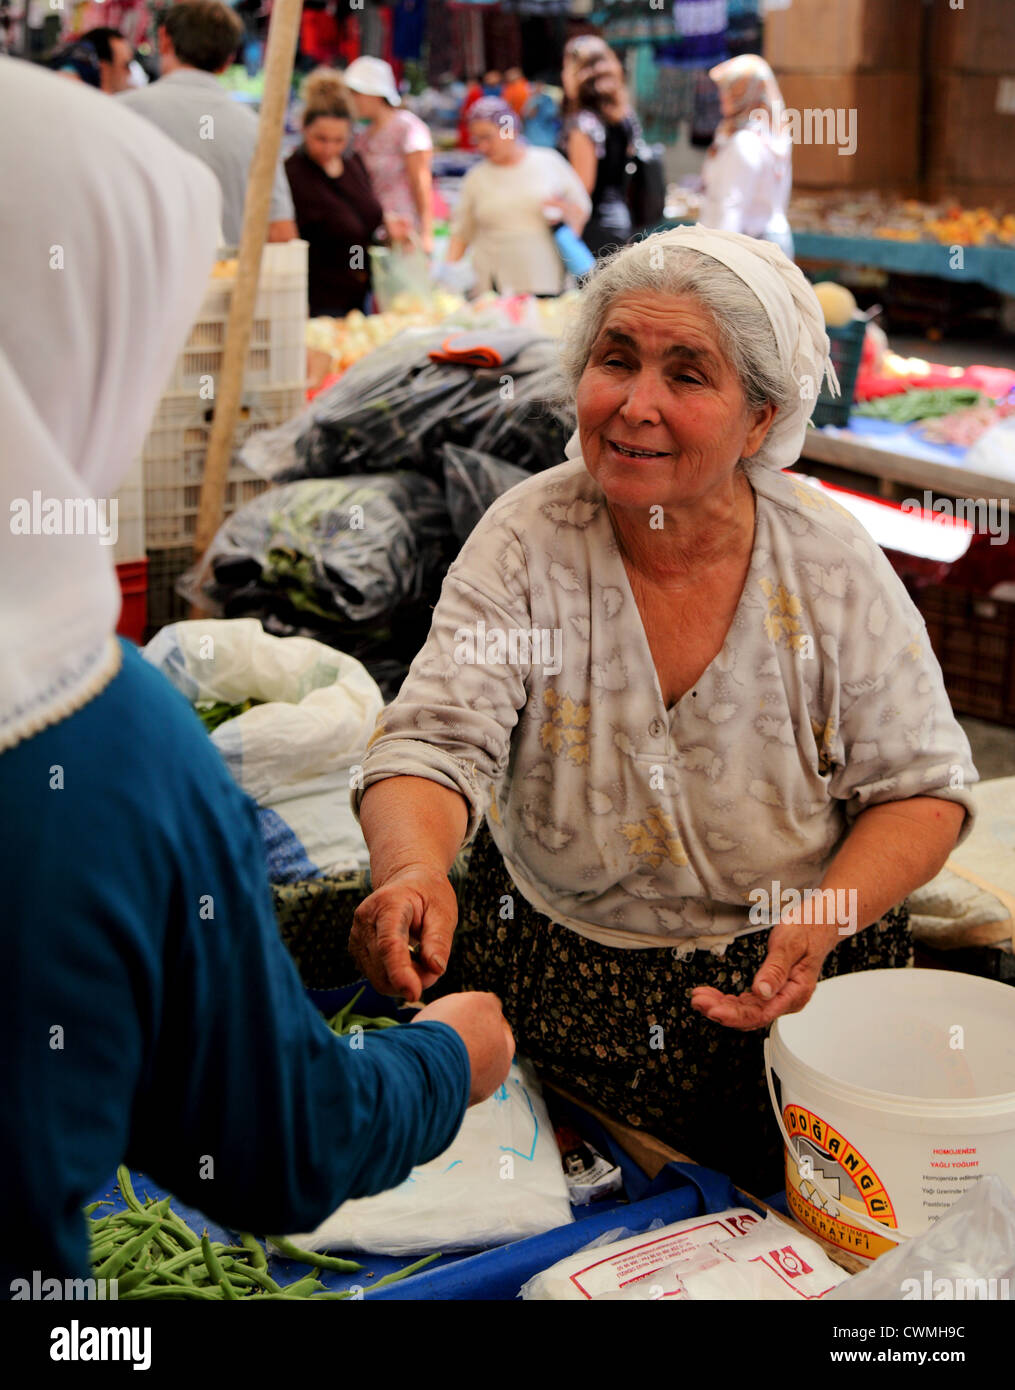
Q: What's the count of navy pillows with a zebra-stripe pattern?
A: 0